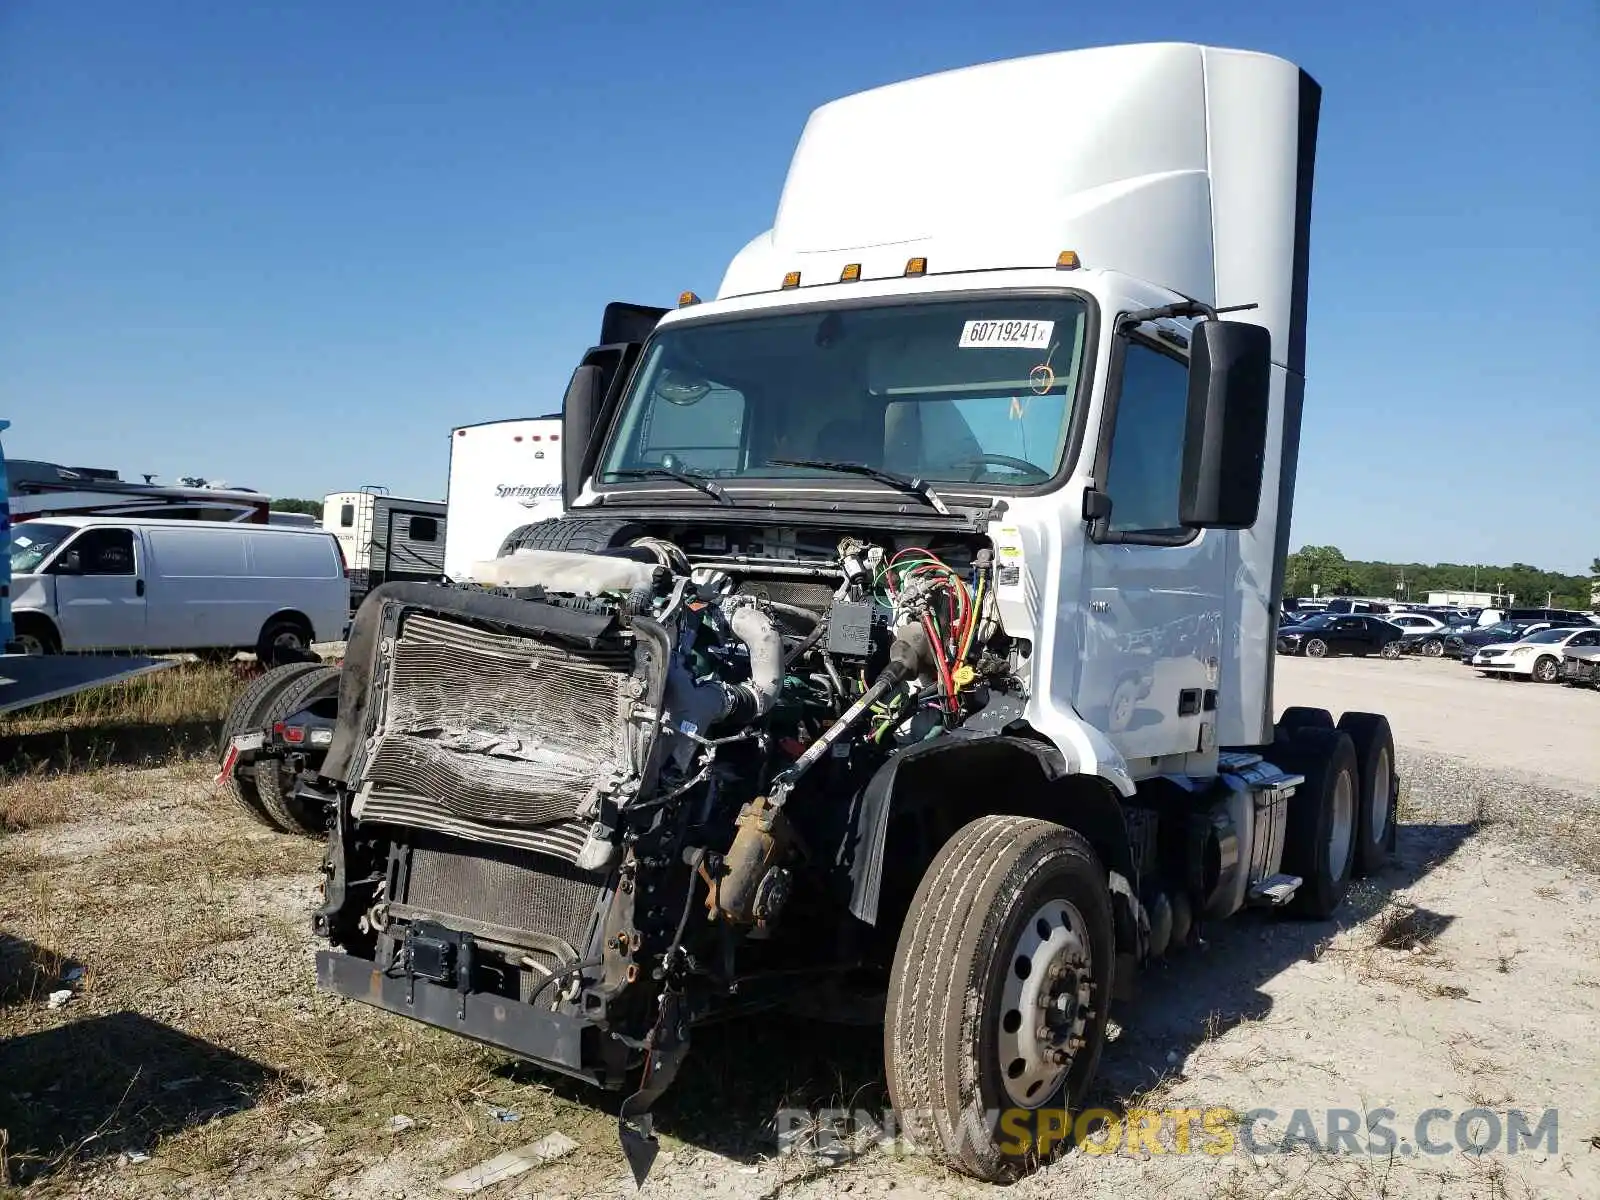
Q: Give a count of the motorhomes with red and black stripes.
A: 1